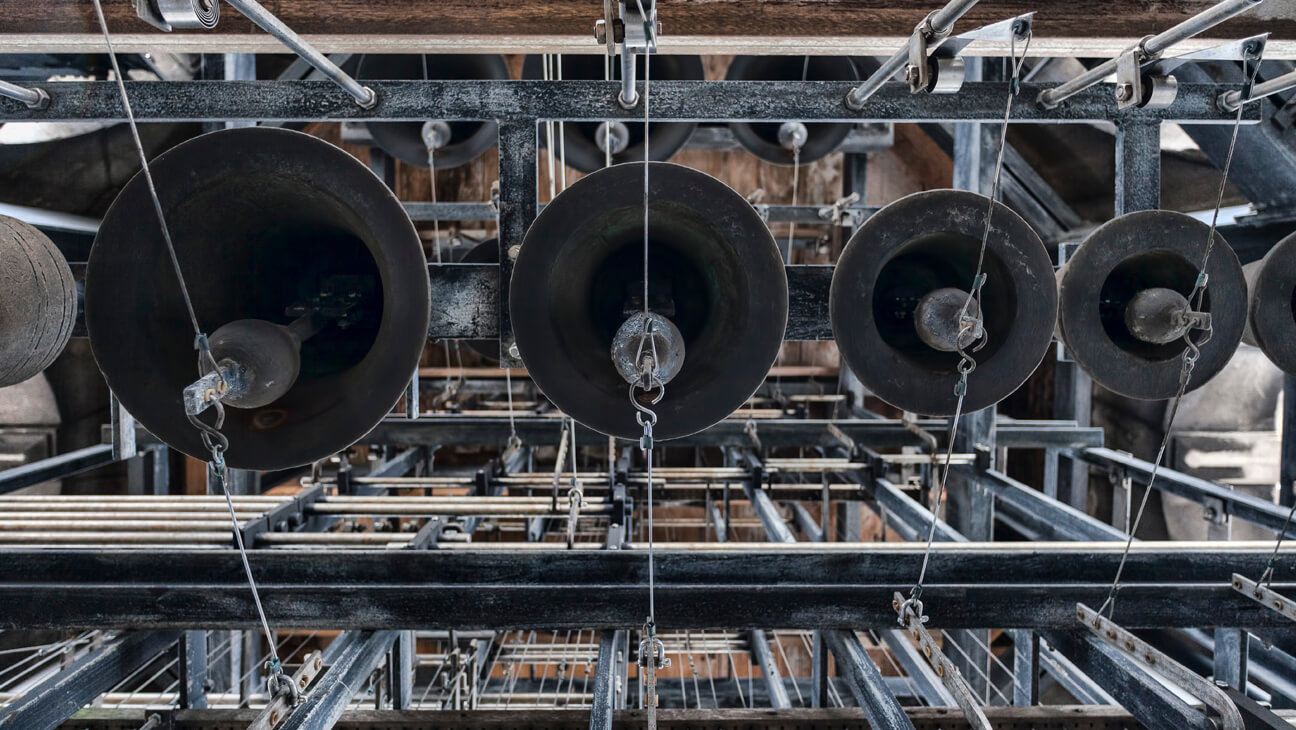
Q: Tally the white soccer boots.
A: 0